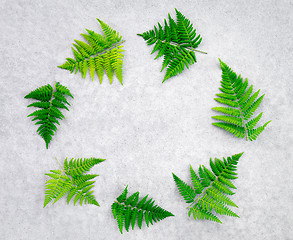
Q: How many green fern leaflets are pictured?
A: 7